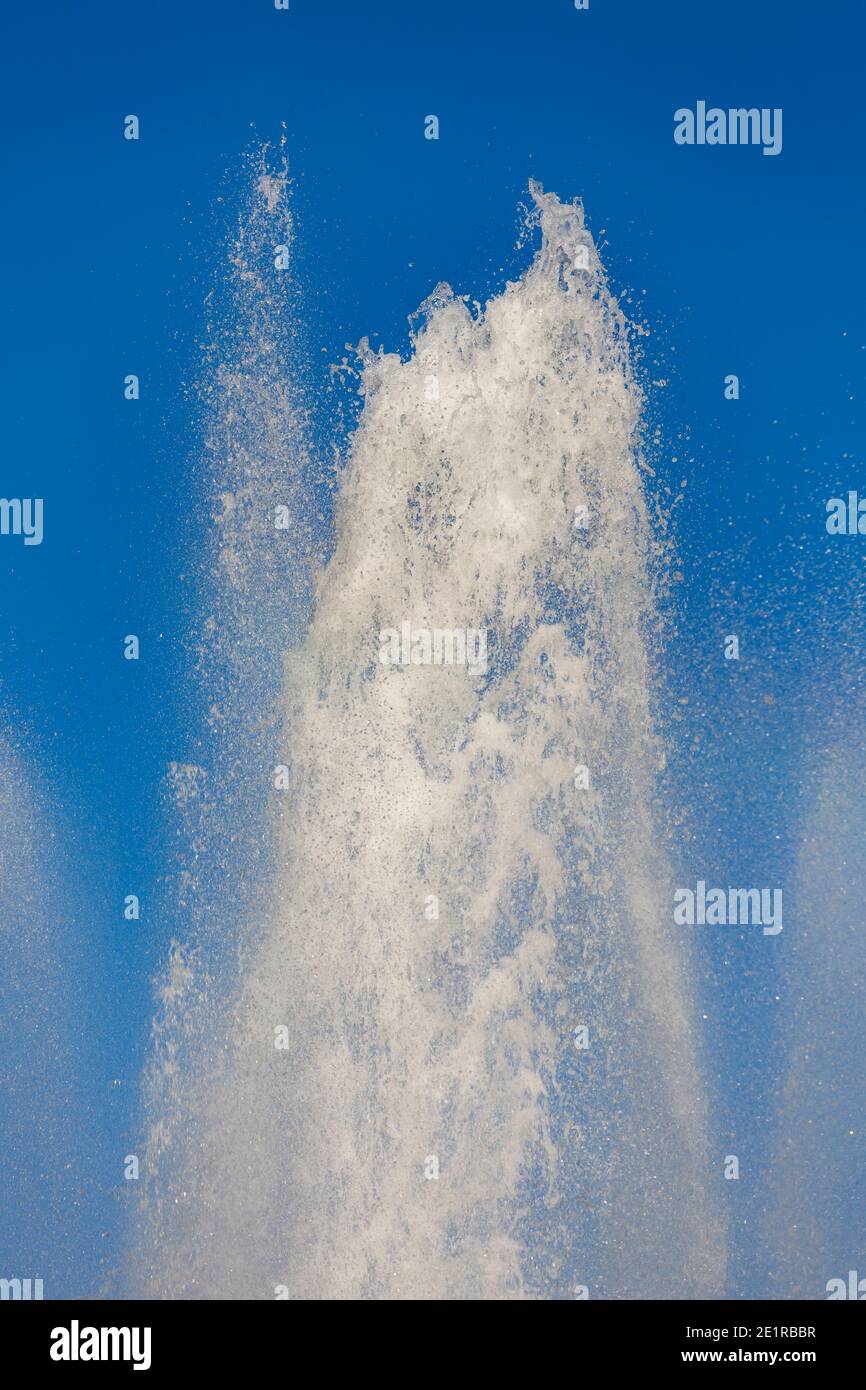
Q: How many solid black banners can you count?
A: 1